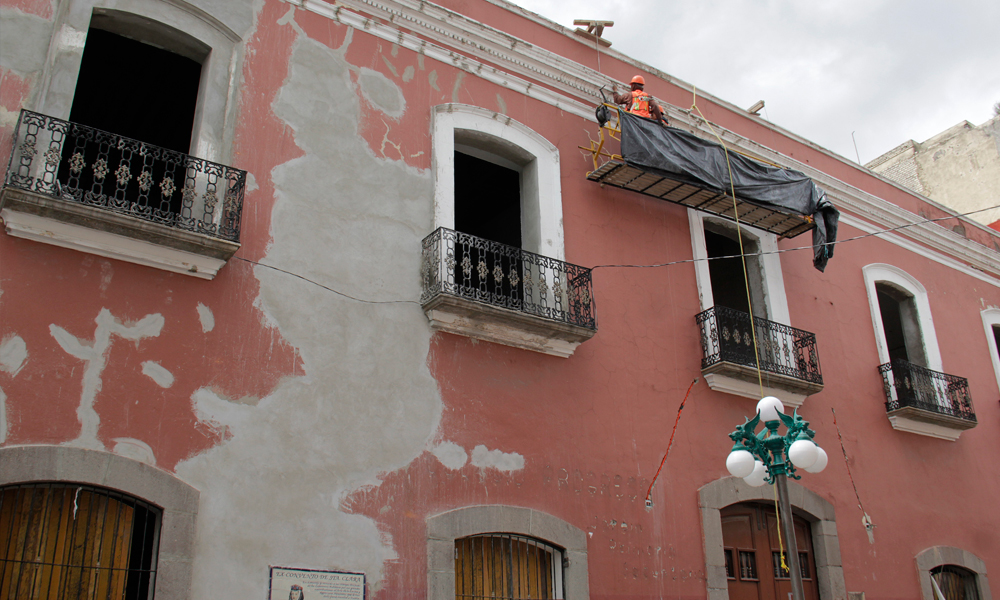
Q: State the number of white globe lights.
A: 5